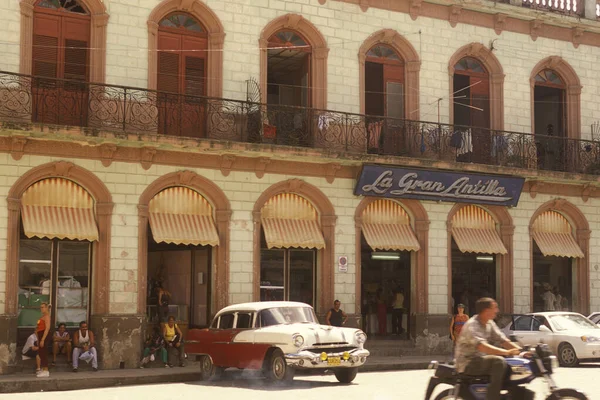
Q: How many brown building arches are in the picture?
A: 12